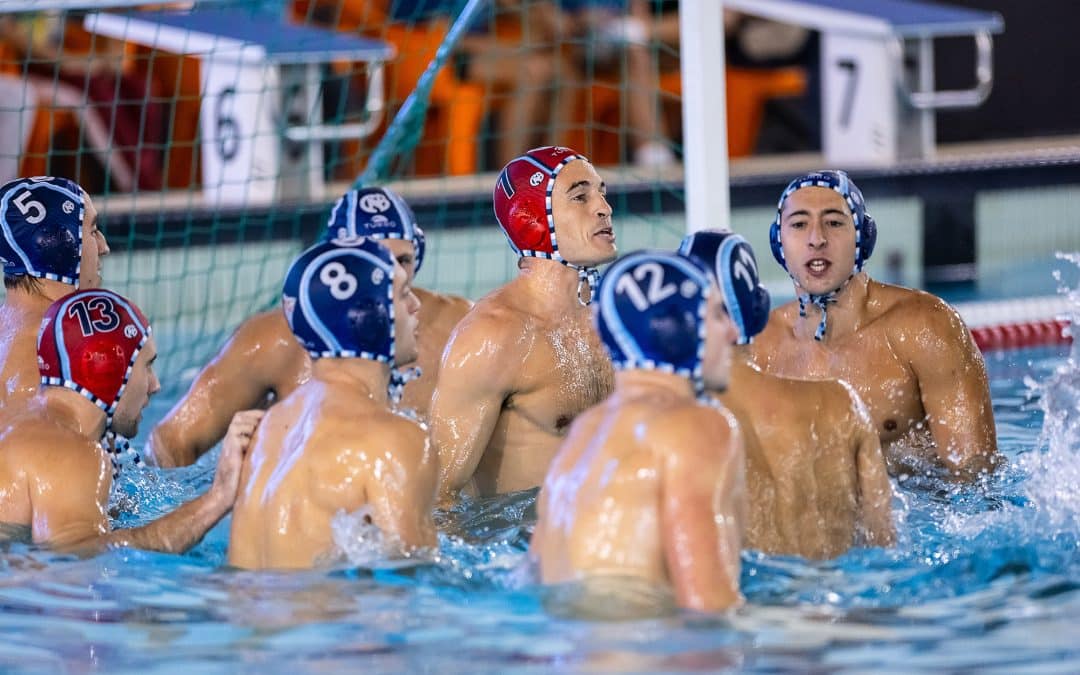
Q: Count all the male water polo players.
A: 8